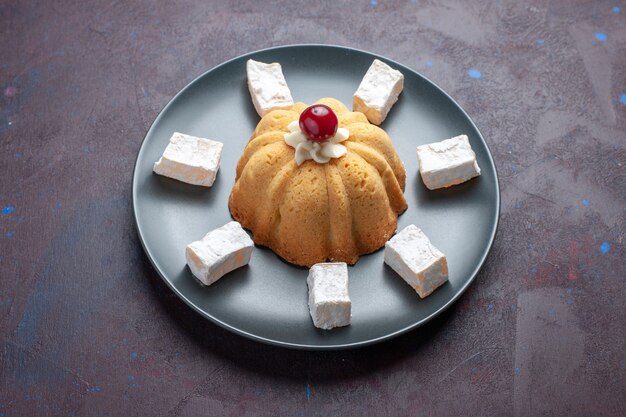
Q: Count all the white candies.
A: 7